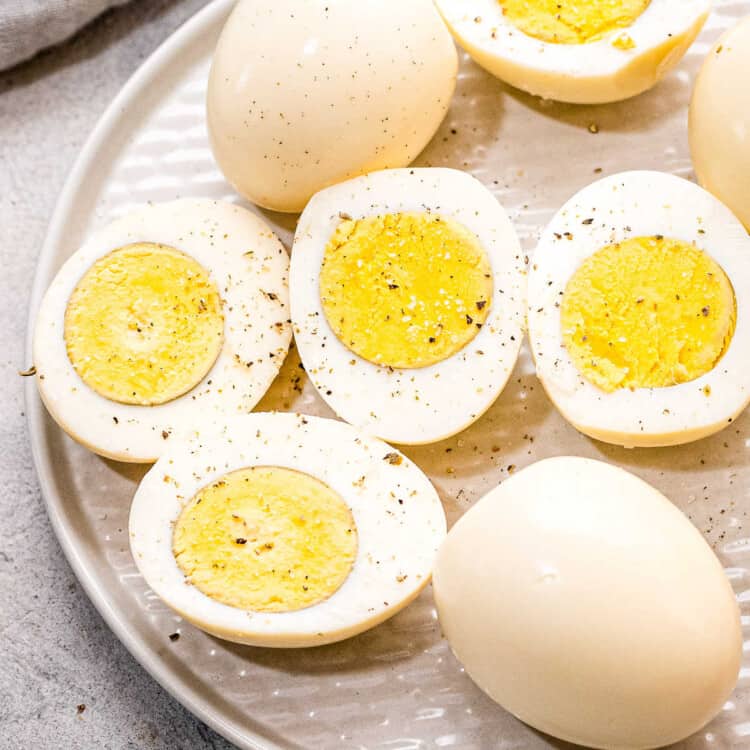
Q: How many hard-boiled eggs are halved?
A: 5